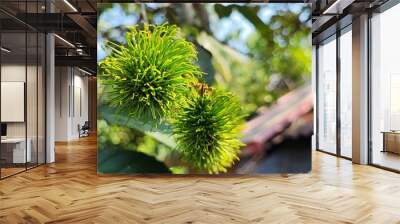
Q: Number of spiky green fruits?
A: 2